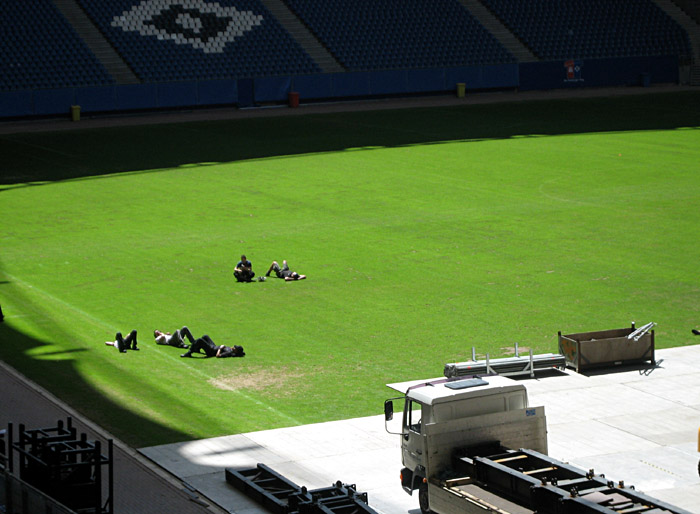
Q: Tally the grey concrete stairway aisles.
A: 4